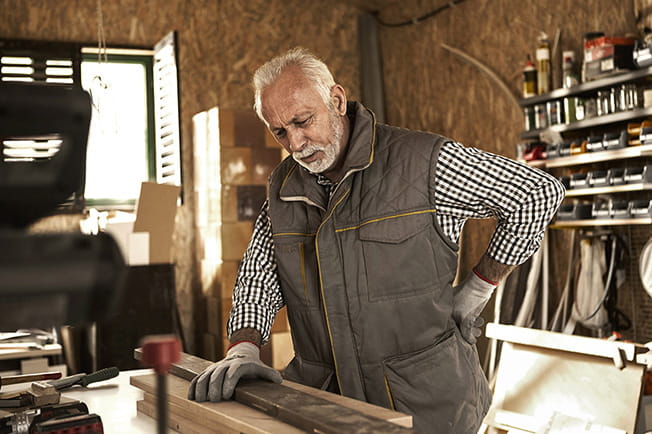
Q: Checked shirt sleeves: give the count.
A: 2